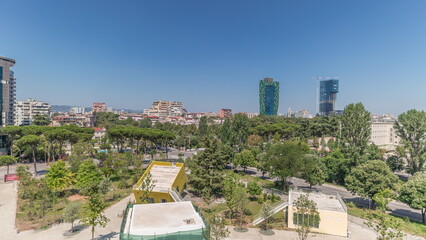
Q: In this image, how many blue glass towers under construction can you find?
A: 1